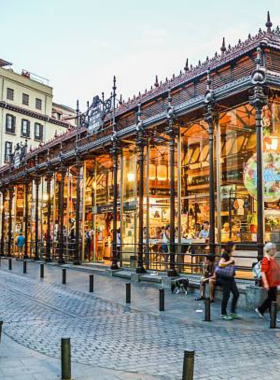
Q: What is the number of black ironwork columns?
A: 12